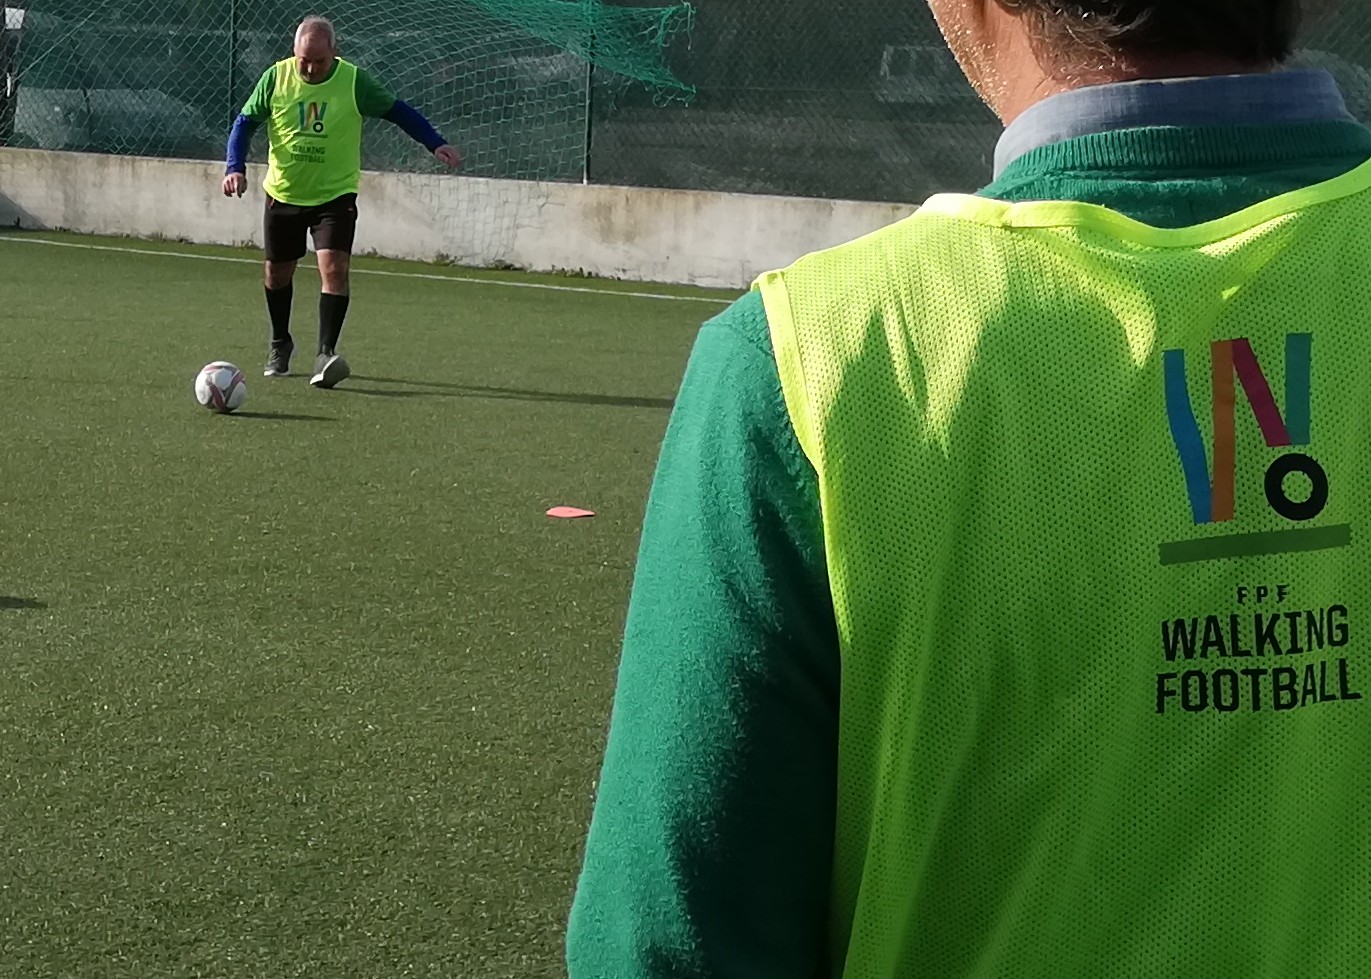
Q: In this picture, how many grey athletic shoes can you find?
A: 2